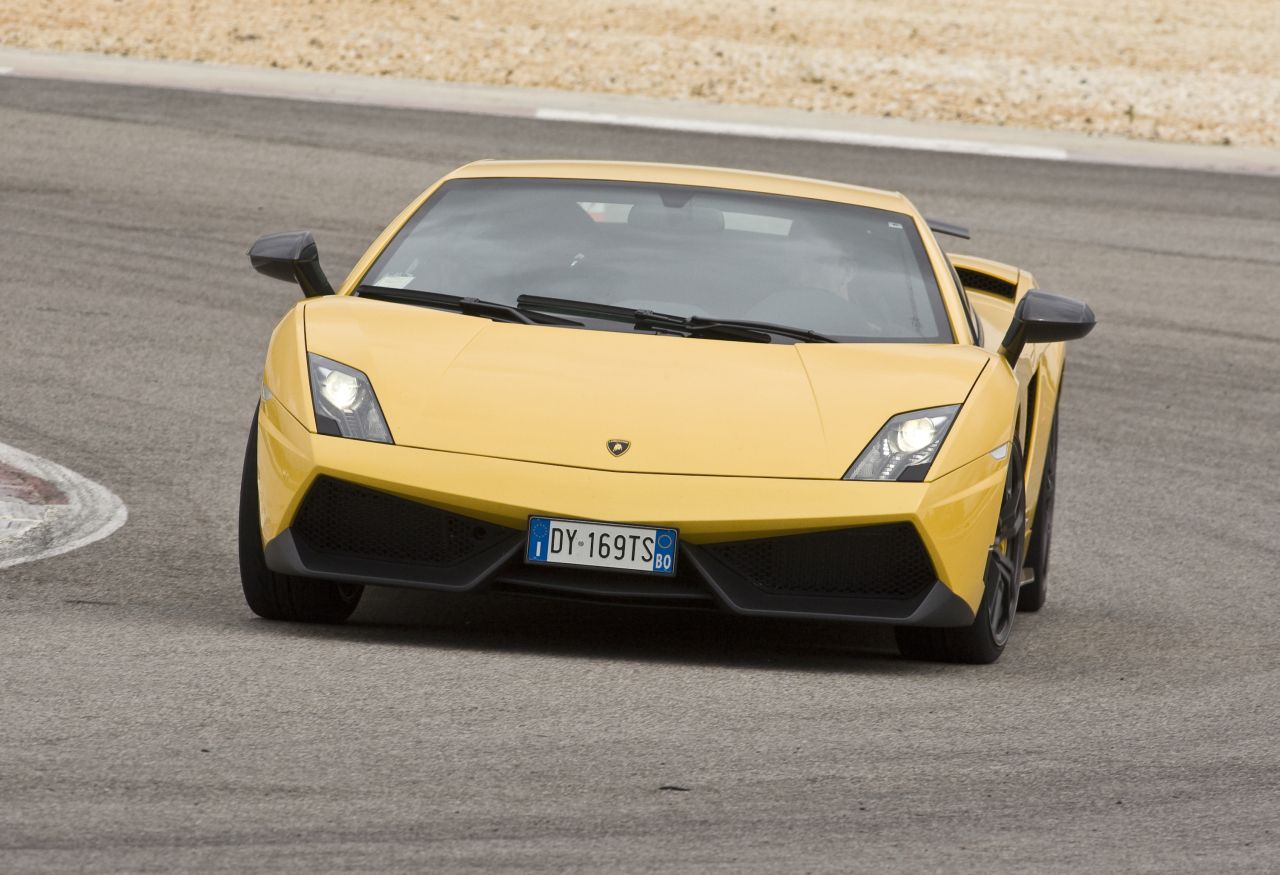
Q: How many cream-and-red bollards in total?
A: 0